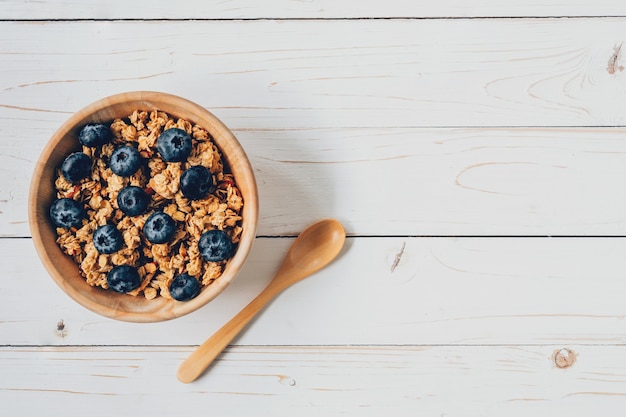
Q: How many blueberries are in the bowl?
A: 12